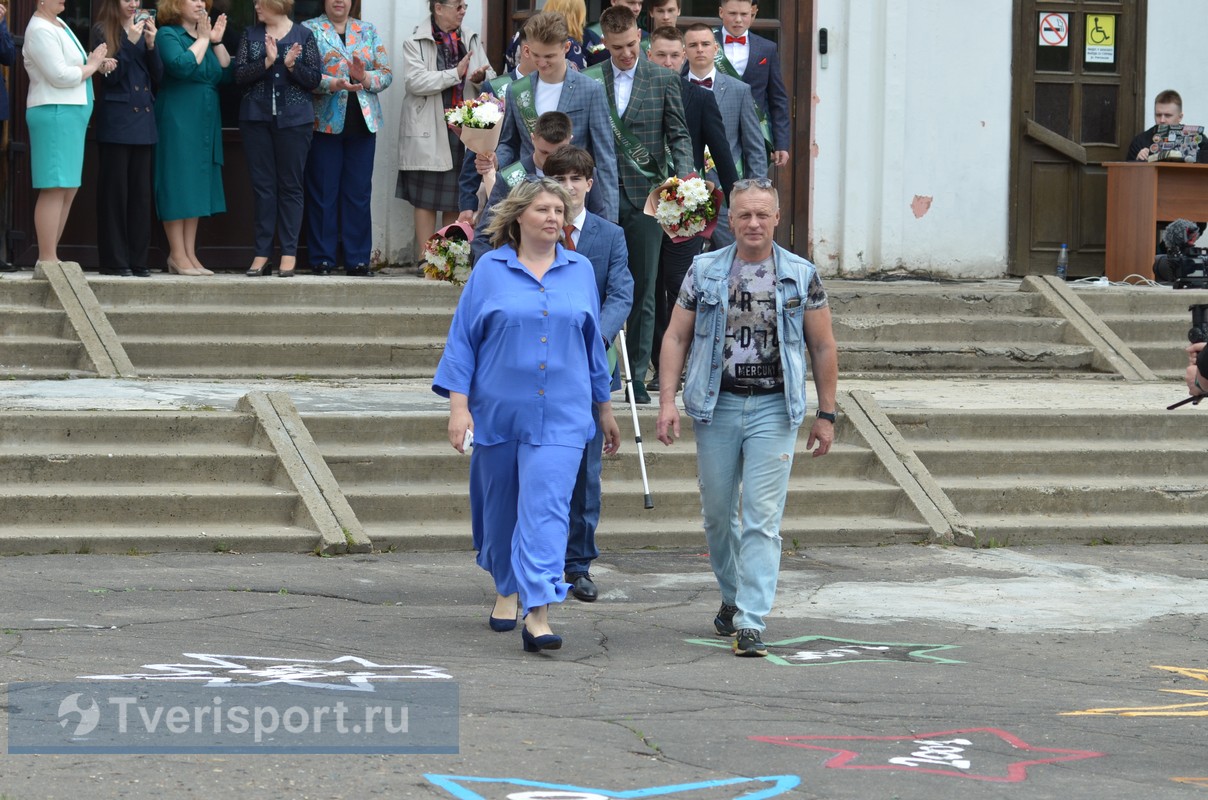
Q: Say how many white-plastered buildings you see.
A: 1